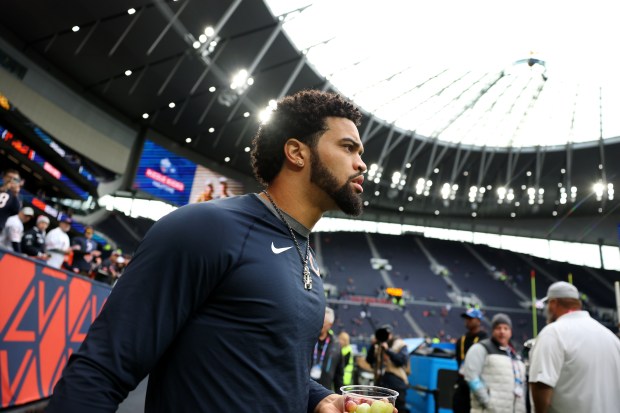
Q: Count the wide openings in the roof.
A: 1